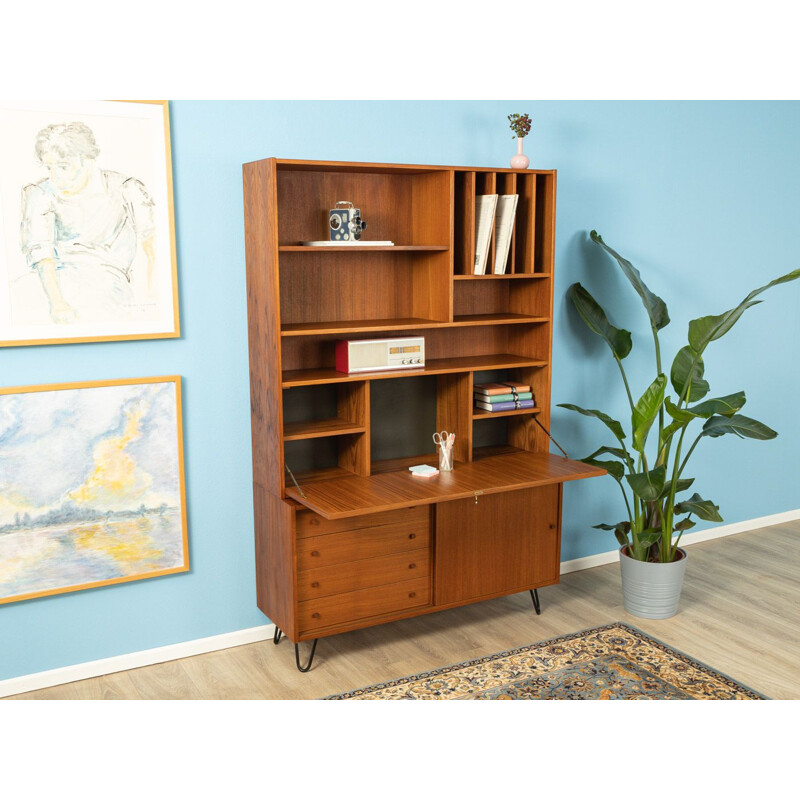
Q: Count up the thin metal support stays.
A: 2